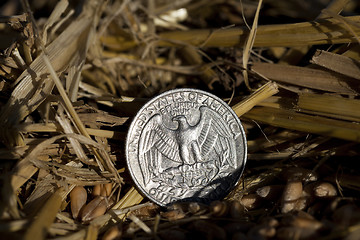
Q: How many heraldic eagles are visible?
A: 1